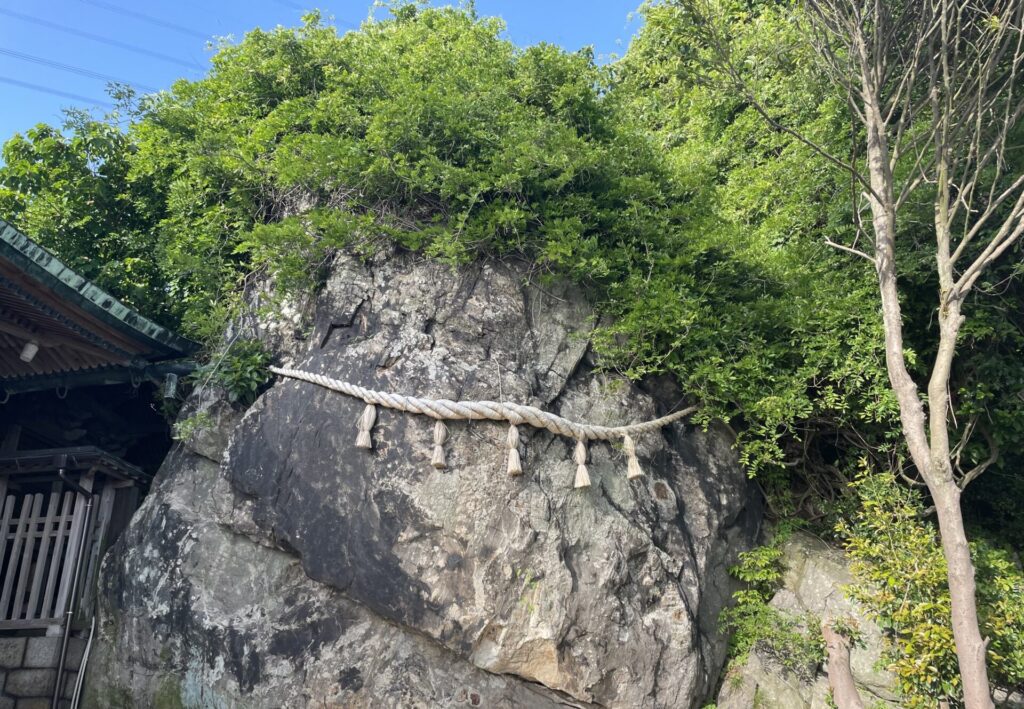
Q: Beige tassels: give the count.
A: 5